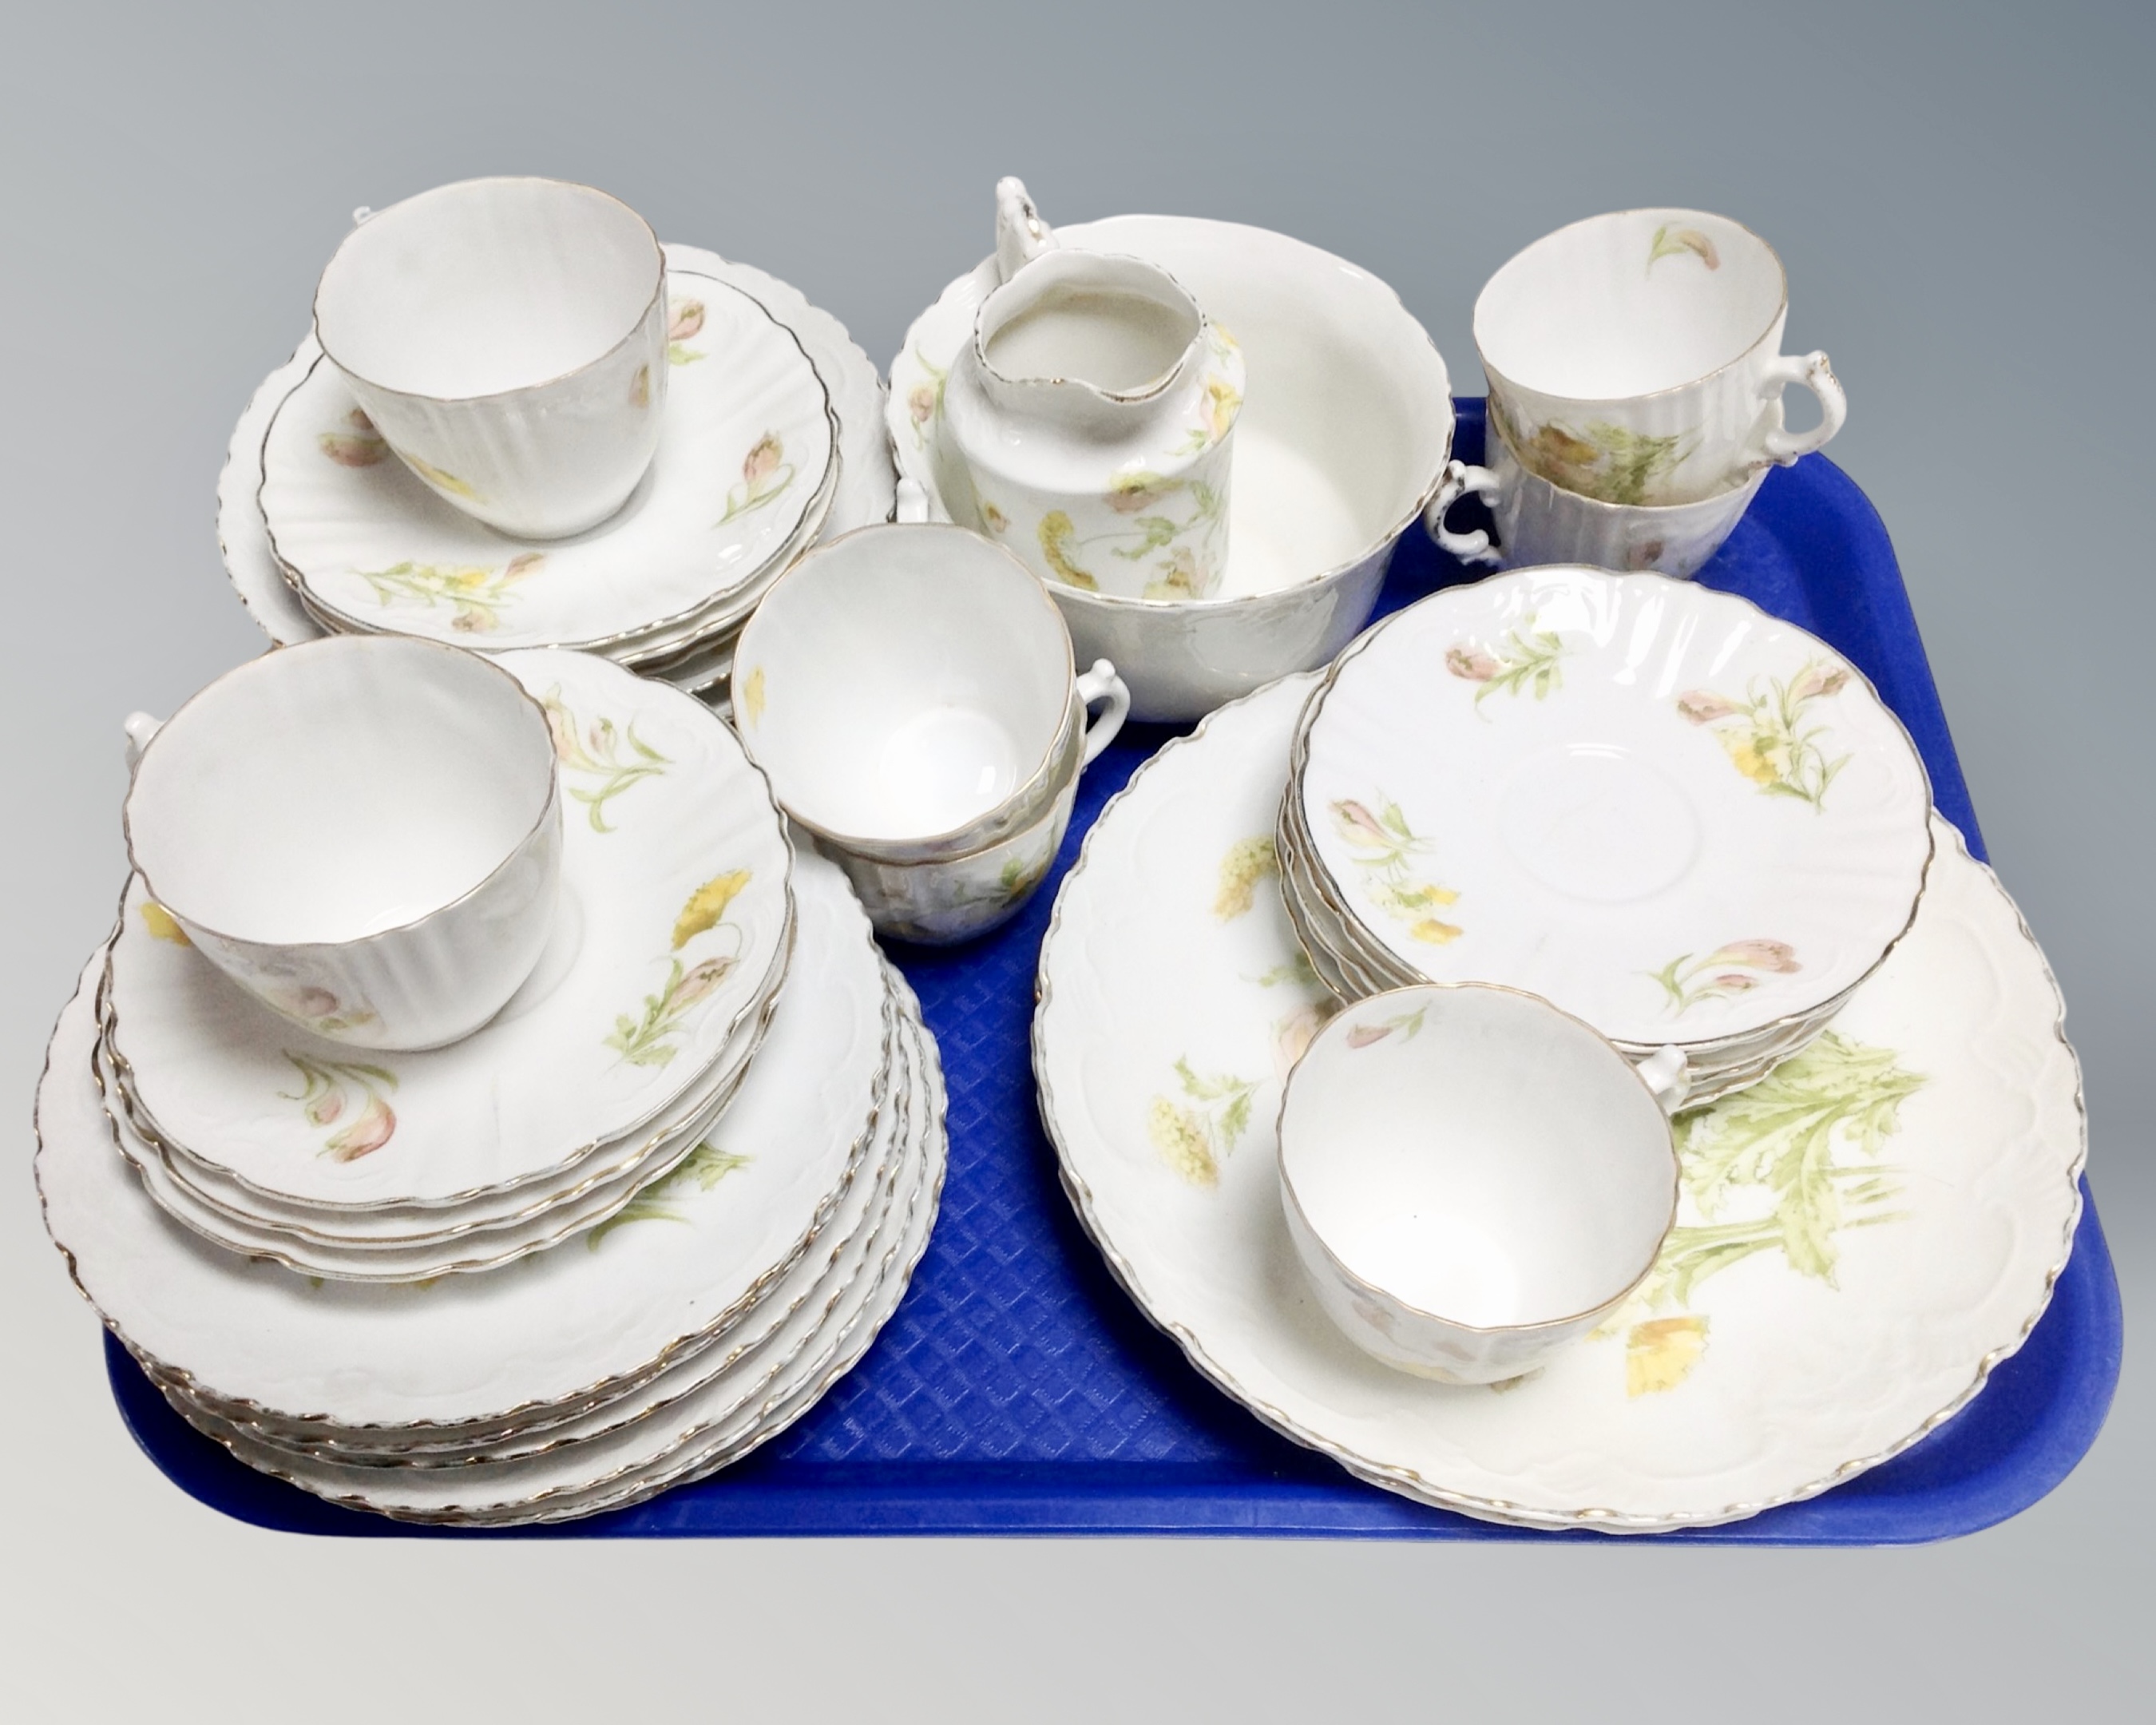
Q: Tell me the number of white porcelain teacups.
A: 7